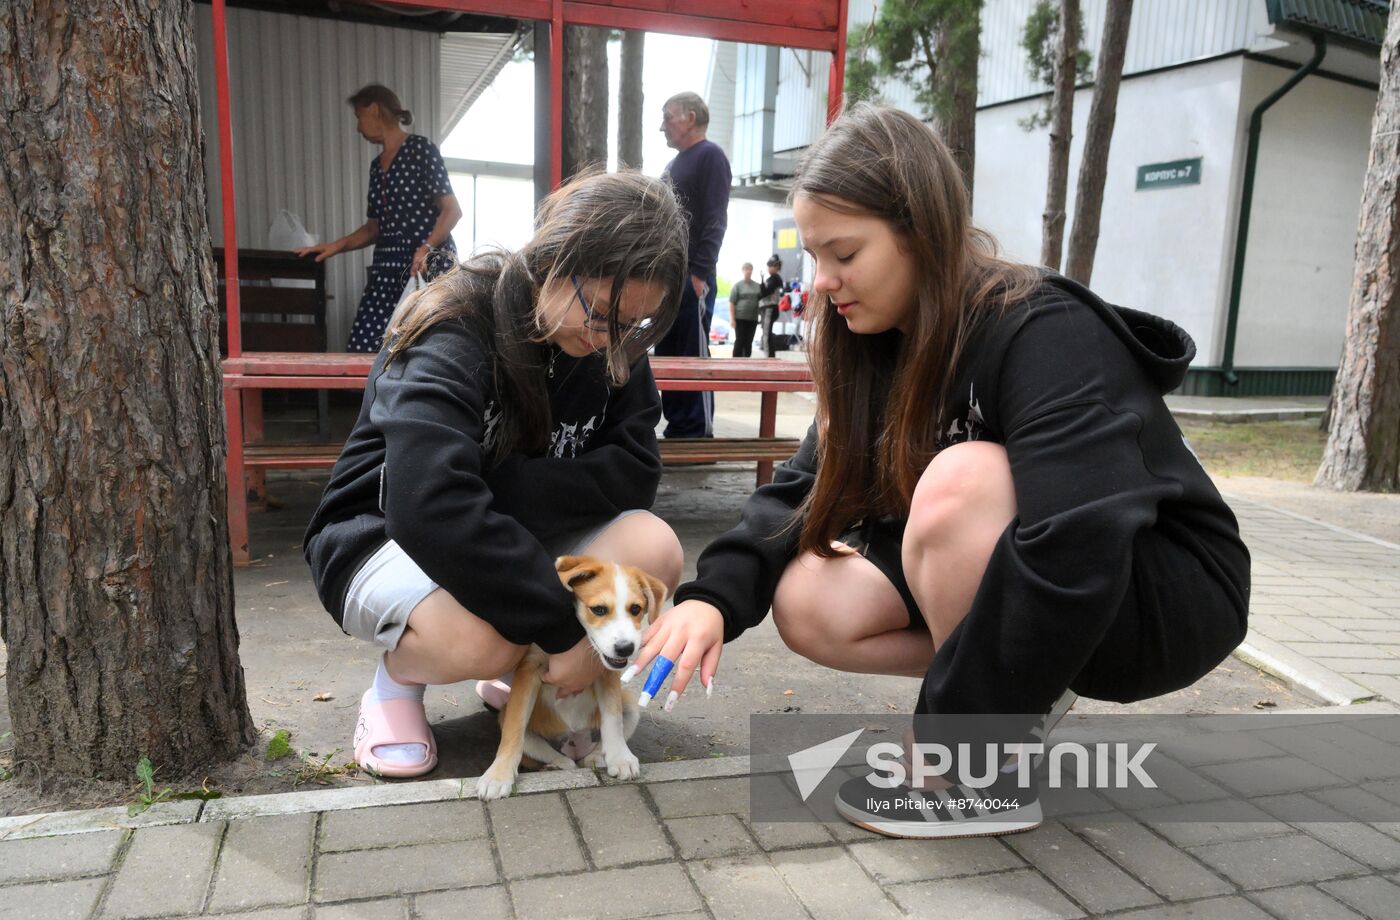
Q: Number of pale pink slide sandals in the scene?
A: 2